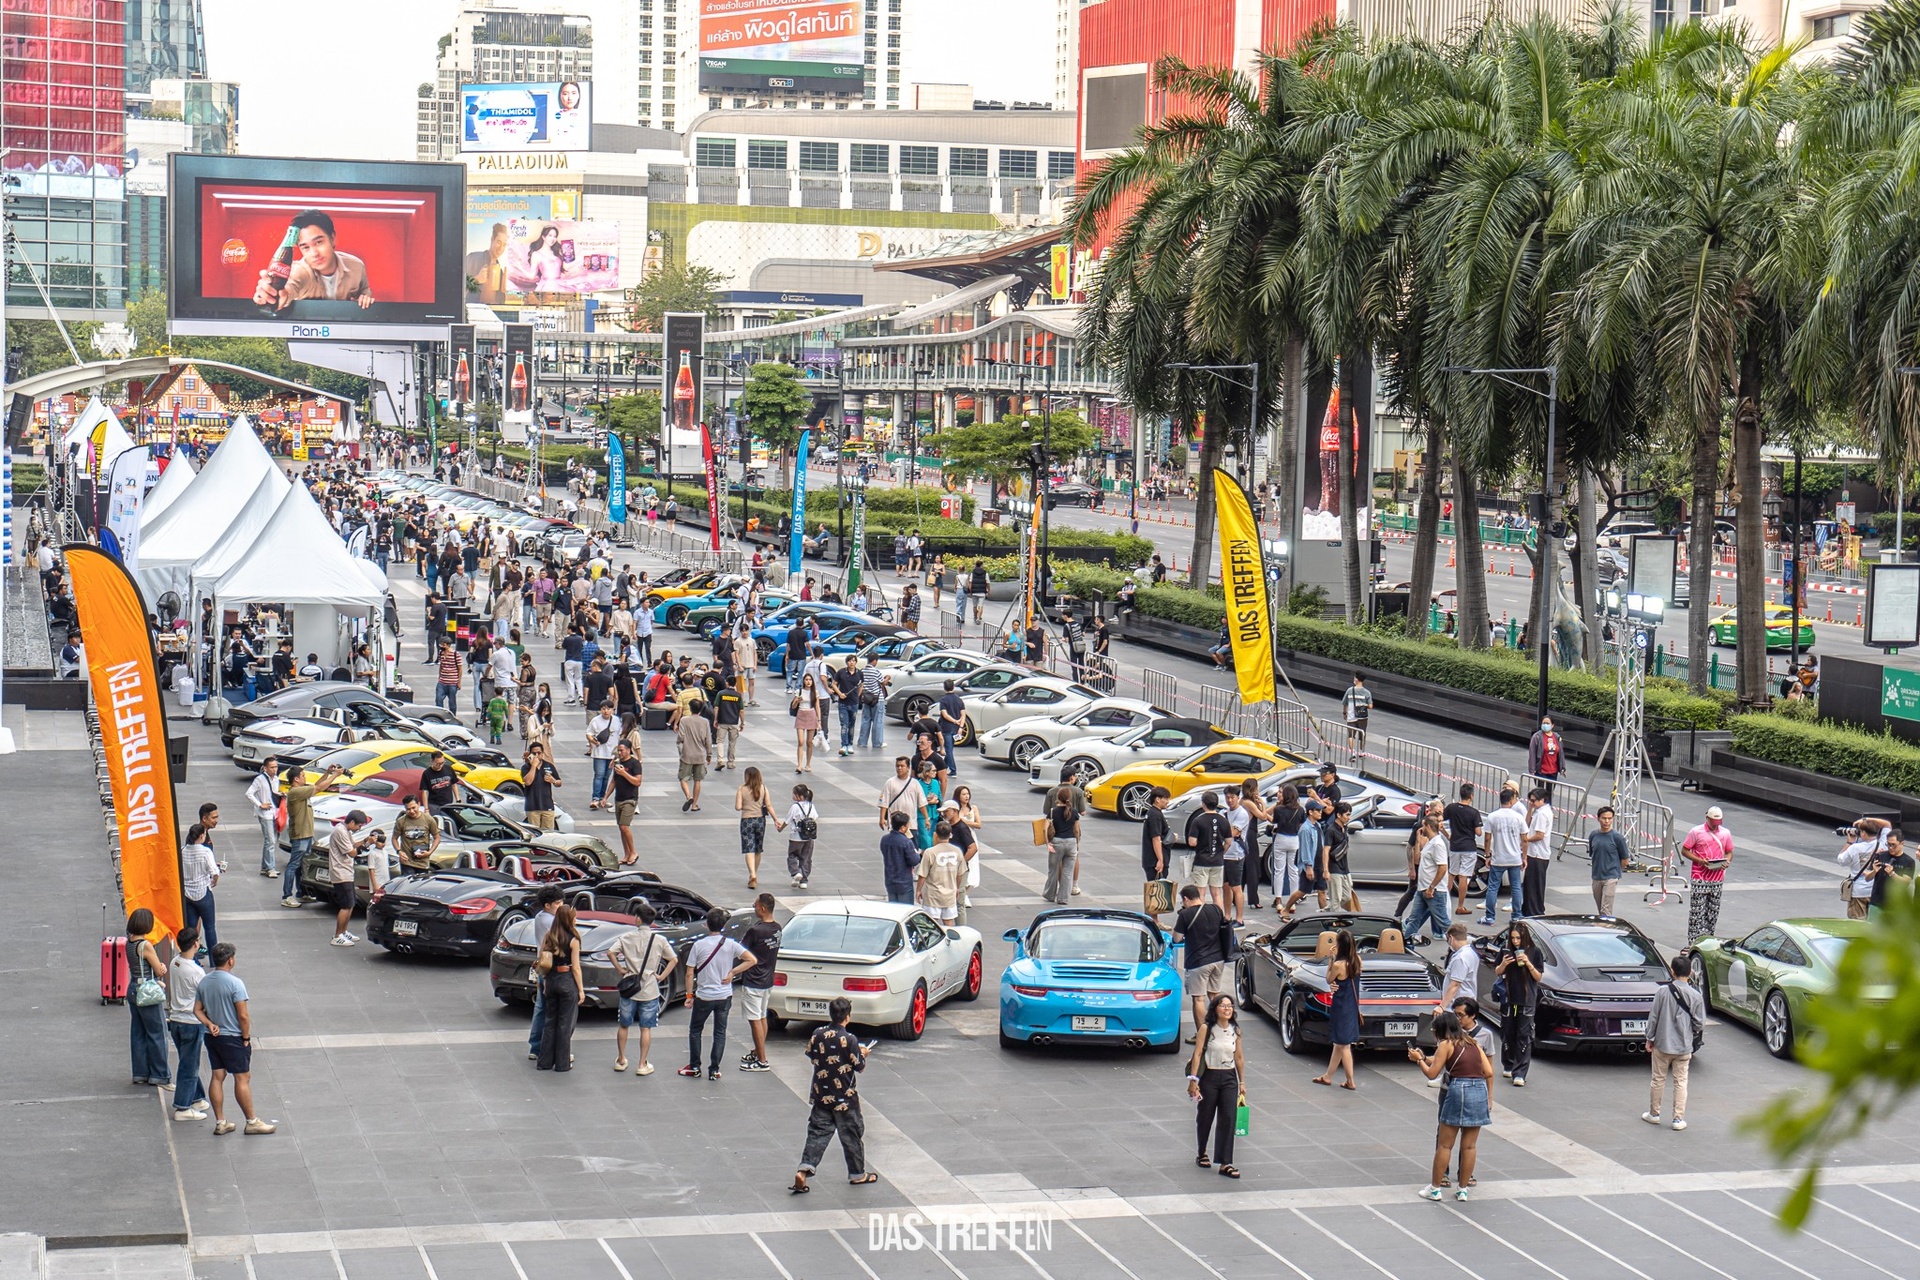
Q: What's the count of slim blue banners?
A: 2